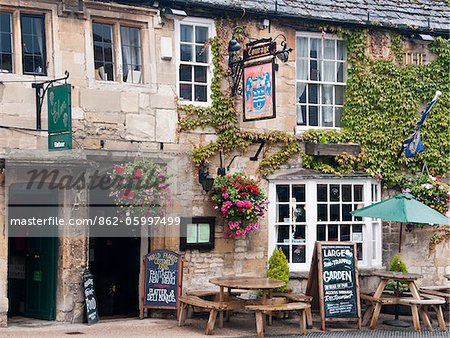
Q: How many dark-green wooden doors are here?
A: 1